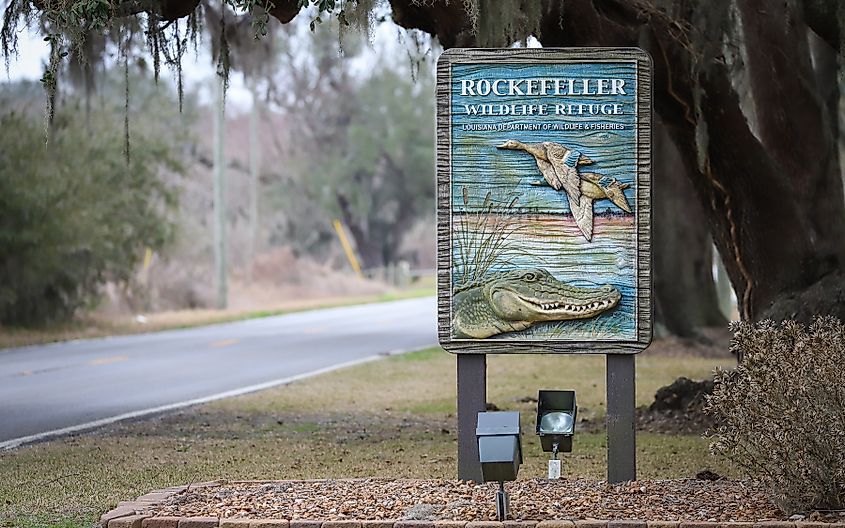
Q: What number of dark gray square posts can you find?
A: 2